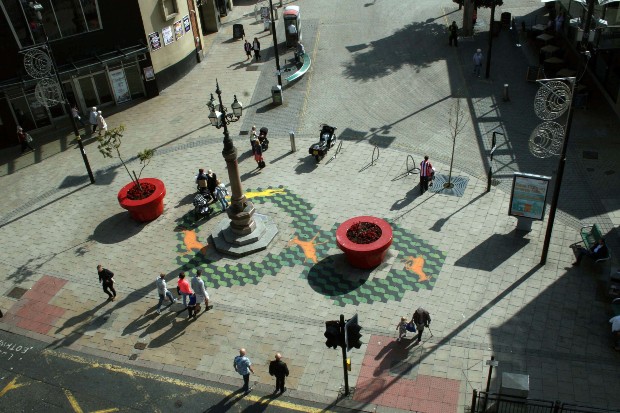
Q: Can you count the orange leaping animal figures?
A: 3